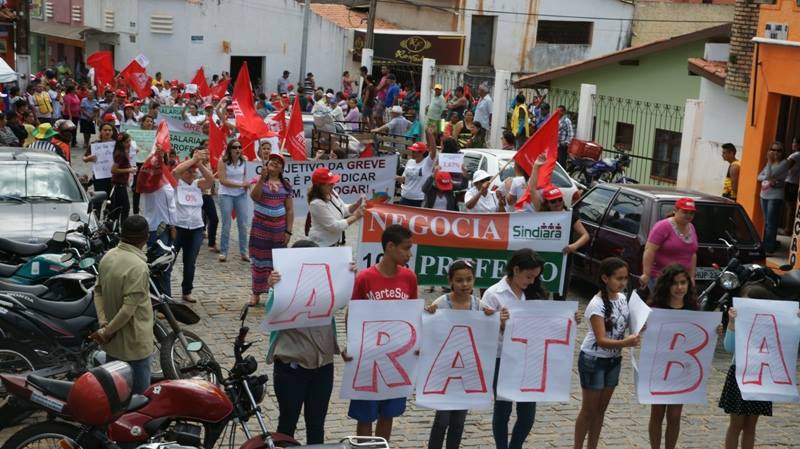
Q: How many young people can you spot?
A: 7